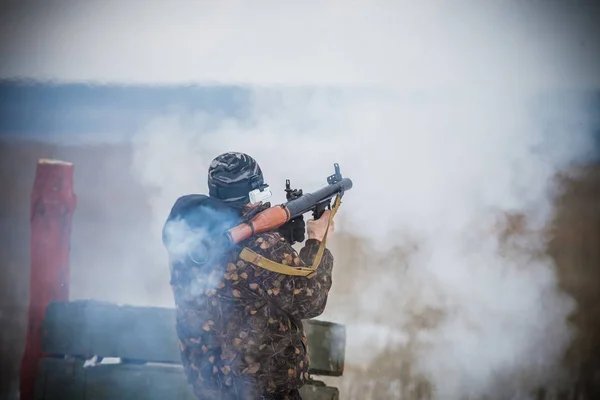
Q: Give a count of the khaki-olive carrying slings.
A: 1